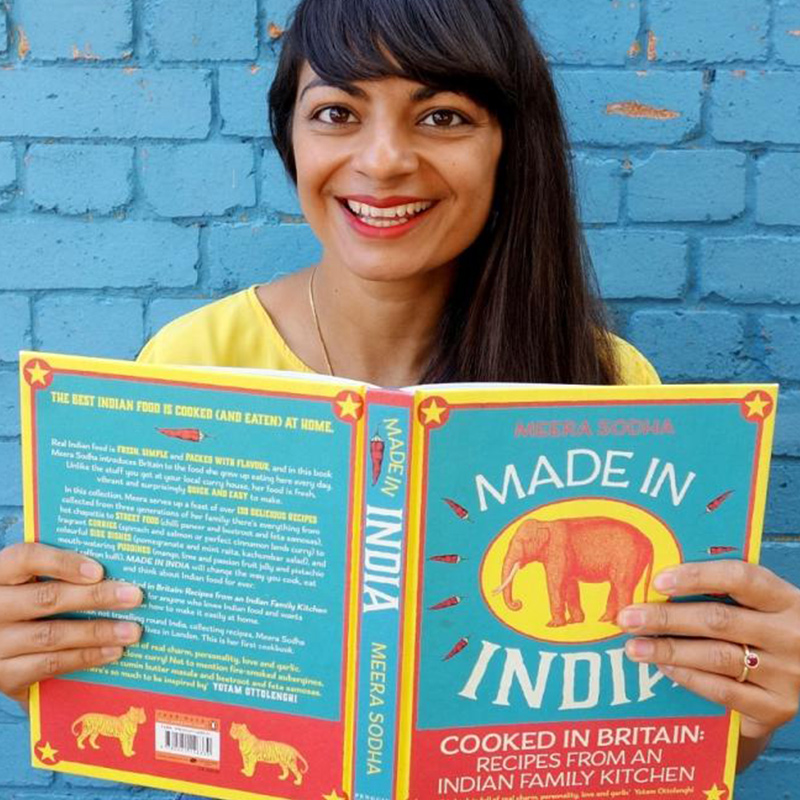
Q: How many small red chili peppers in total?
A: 8